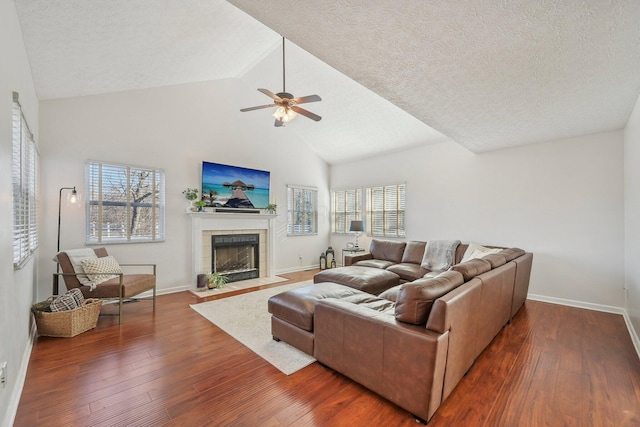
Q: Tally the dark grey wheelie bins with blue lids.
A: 0